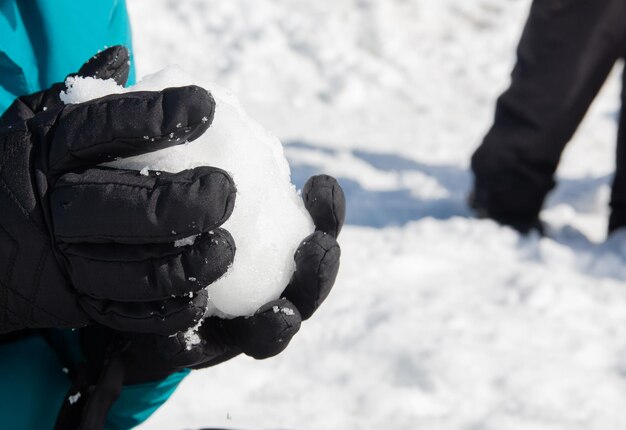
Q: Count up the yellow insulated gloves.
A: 0